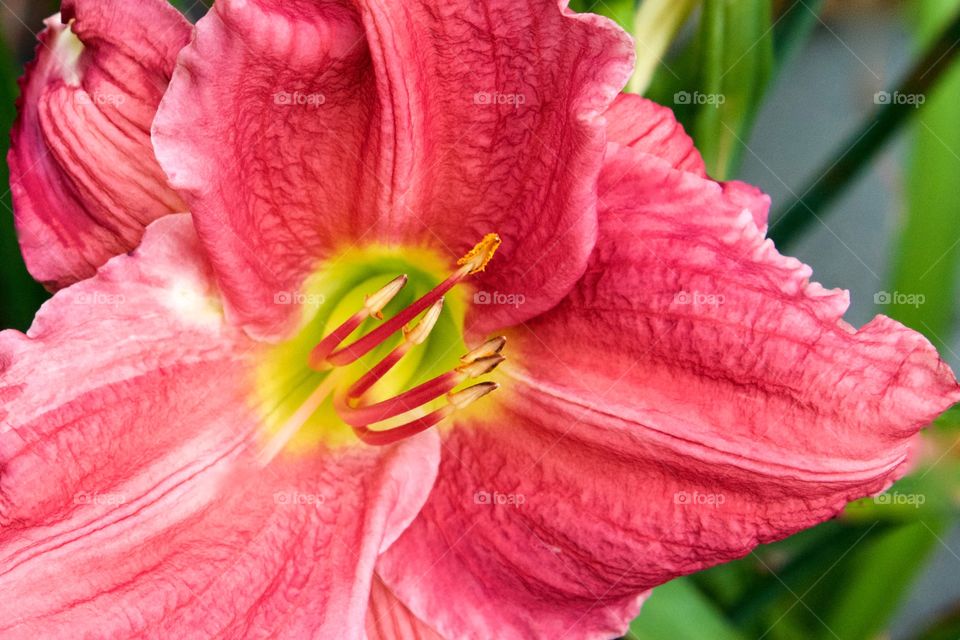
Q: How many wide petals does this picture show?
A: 3